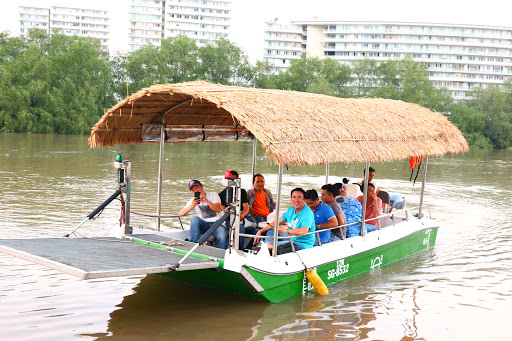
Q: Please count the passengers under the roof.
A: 9